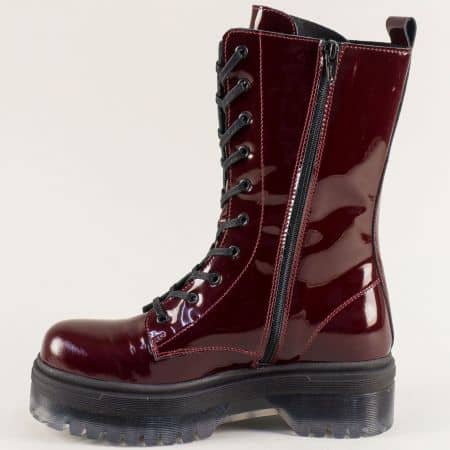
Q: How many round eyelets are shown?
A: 10